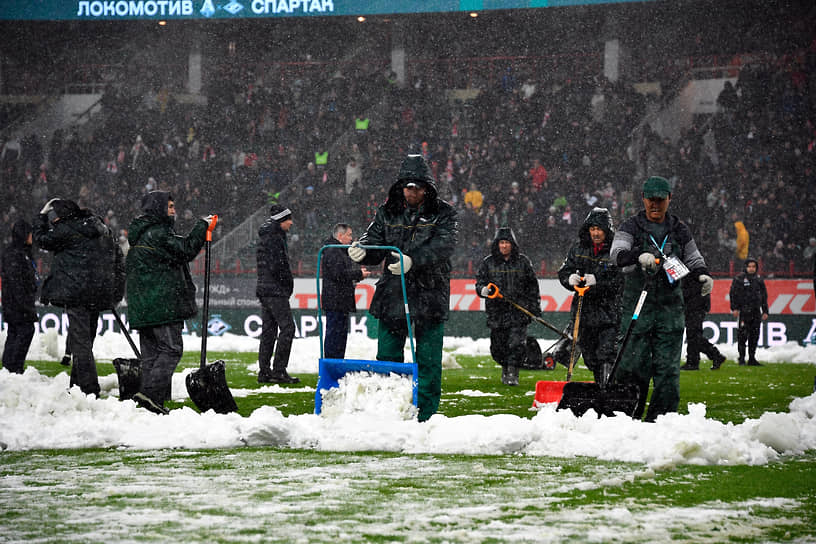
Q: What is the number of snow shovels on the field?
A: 6